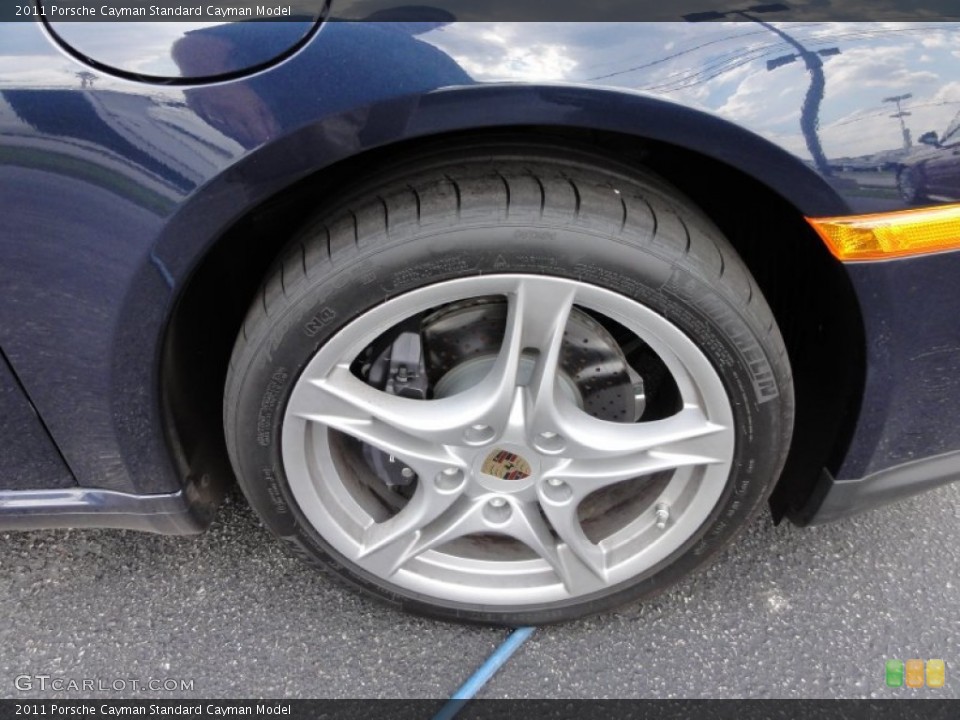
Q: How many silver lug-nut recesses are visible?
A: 5